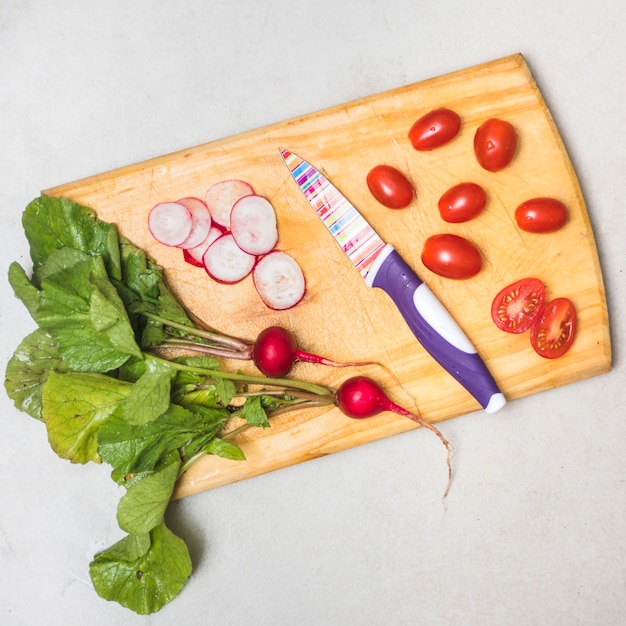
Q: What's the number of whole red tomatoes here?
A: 6